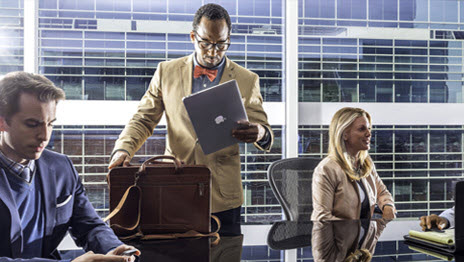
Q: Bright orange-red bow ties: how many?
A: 1